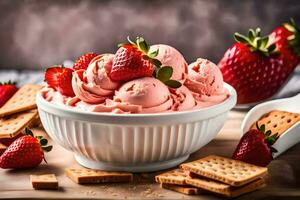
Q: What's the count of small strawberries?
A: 6